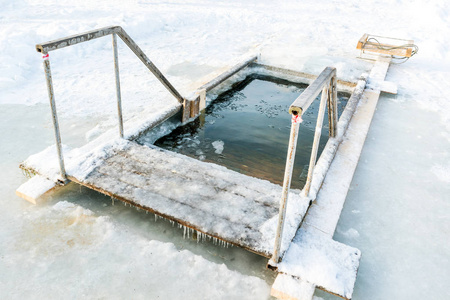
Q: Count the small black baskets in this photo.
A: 0